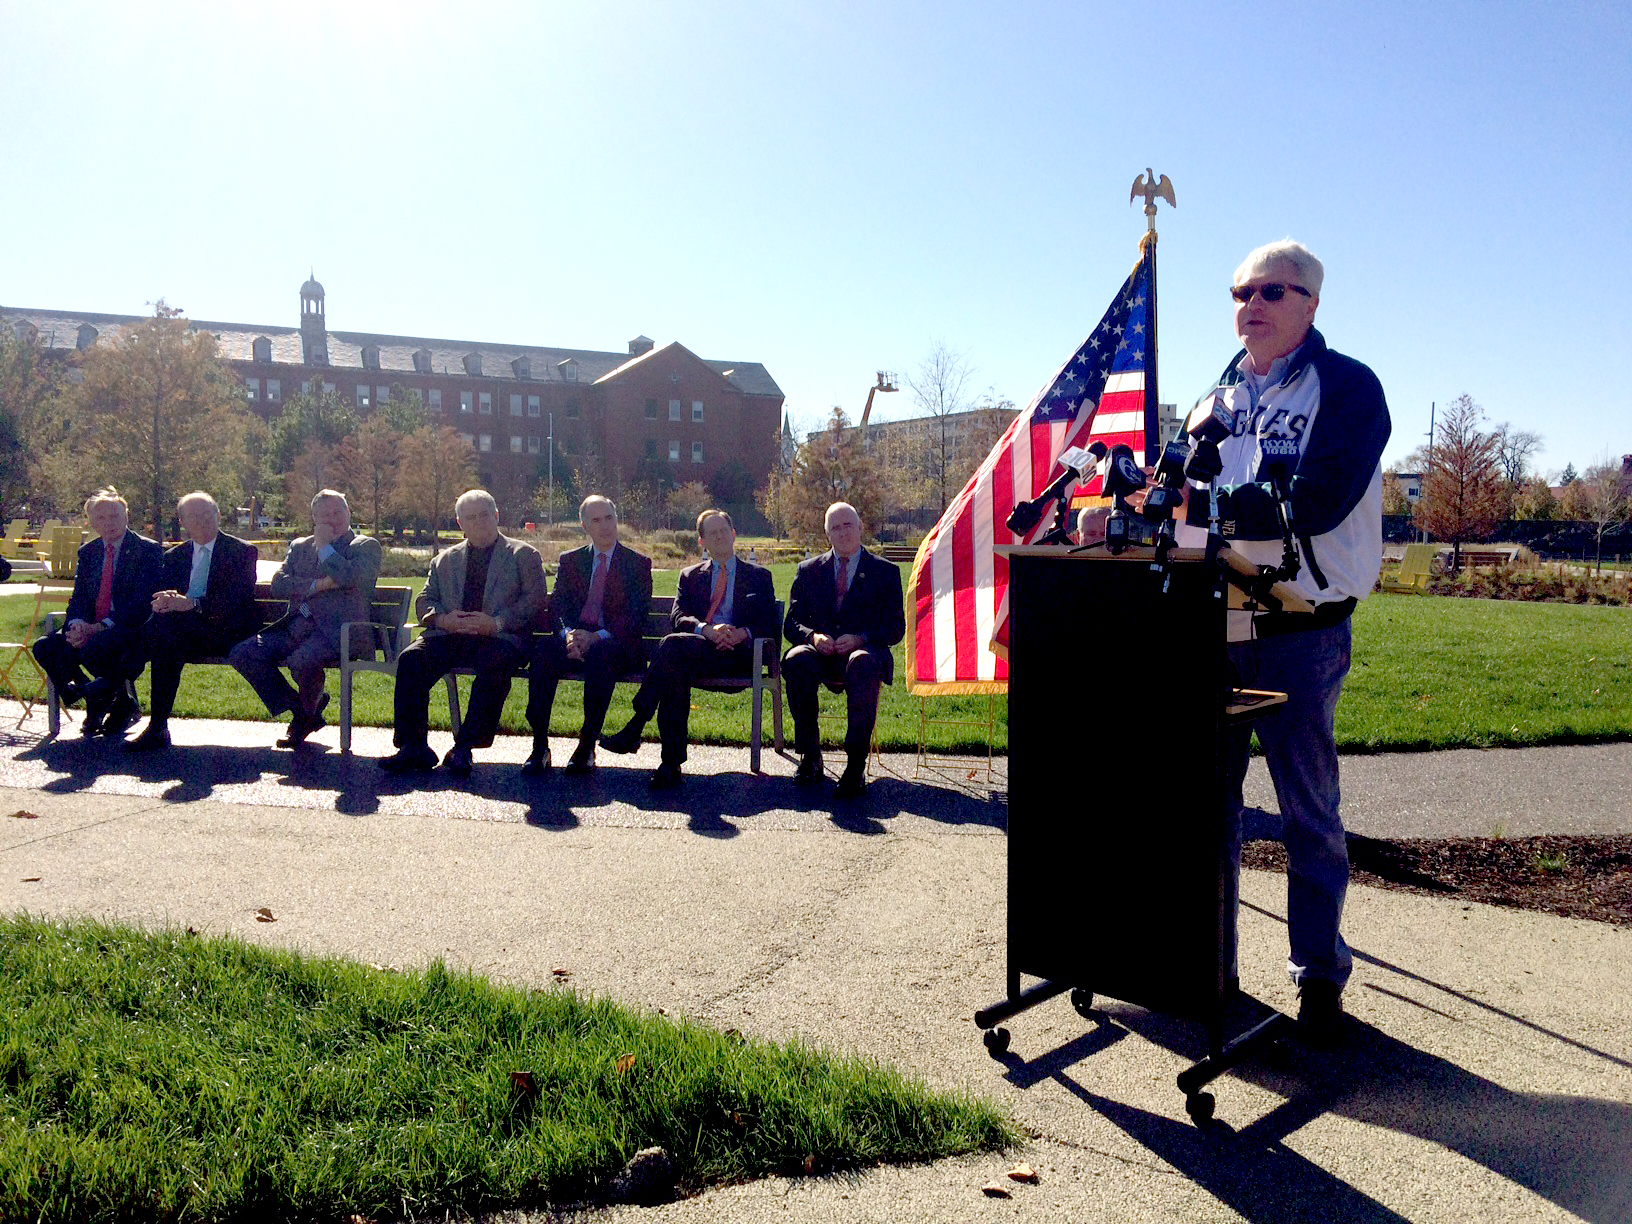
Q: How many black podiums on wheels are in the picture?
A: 1